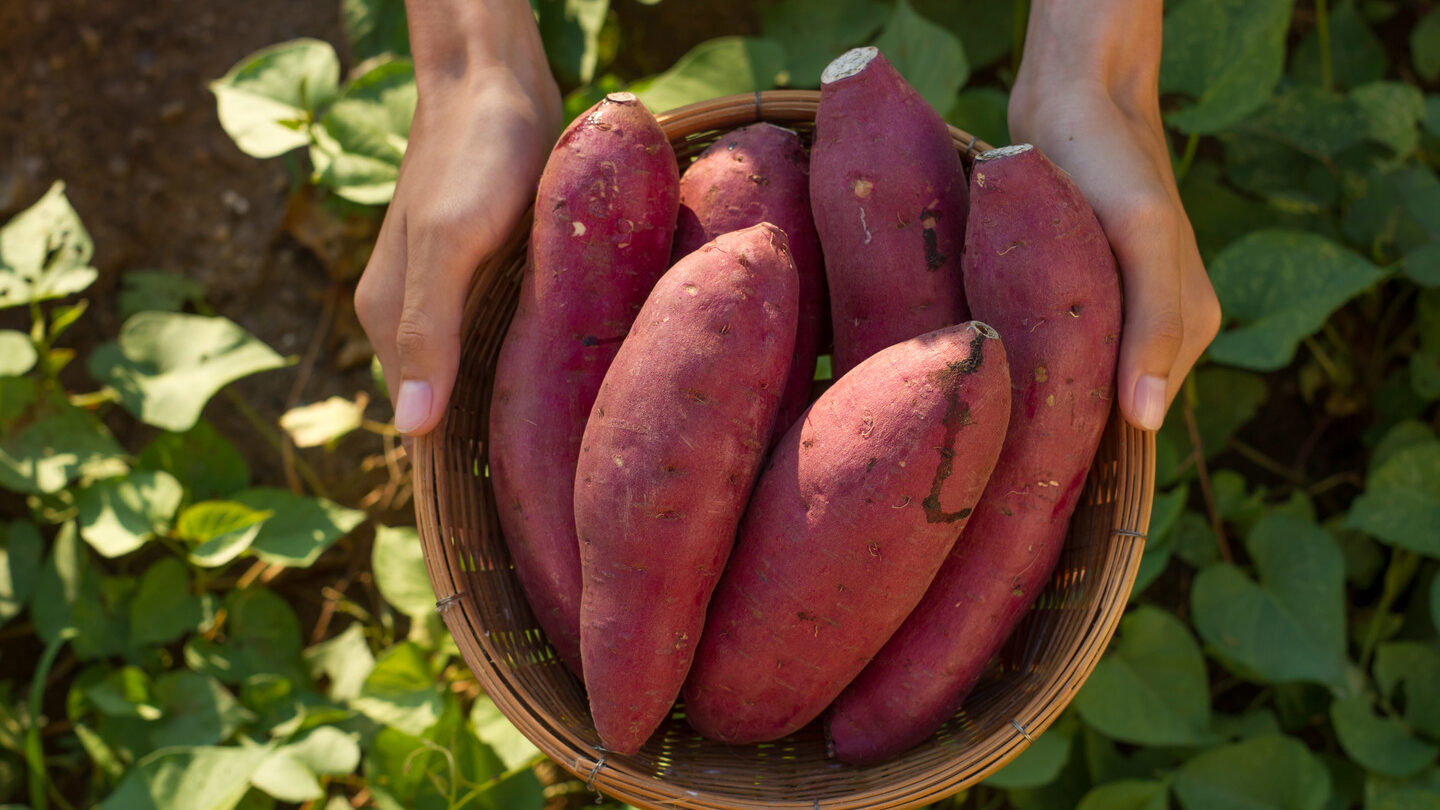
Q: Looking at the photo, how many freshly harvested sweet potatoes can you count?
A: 6